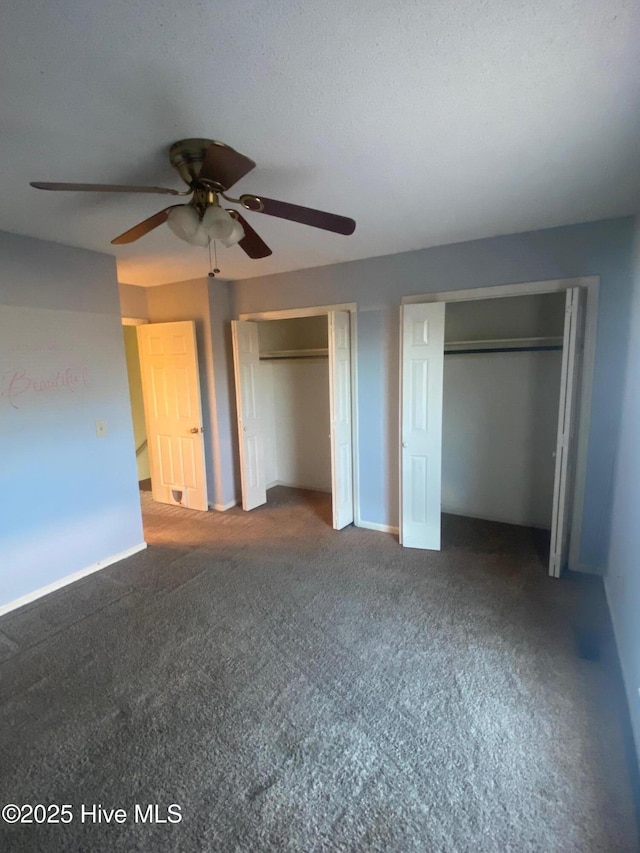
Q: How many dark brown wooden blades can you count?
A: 5